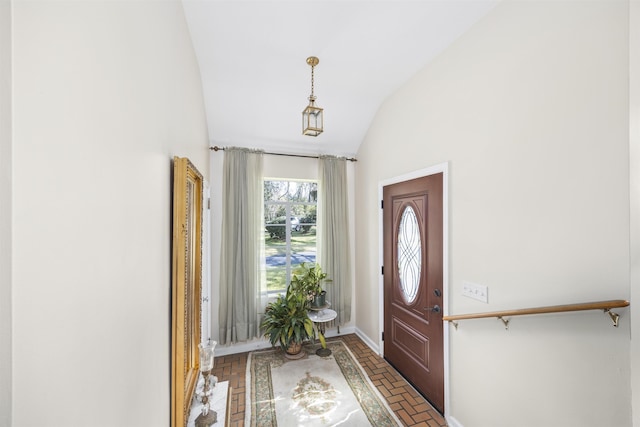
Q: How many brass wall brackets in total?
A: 3